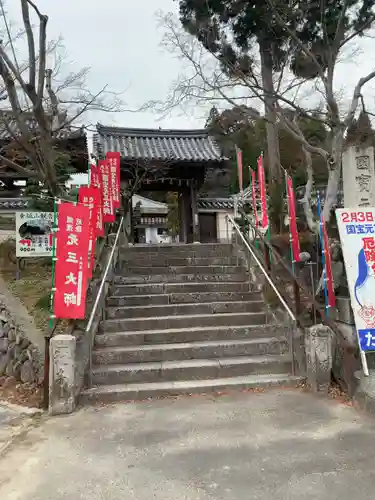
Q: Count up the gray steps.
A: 13